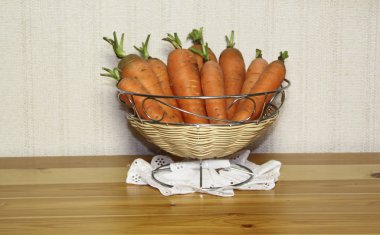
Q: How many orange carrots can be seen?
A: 9